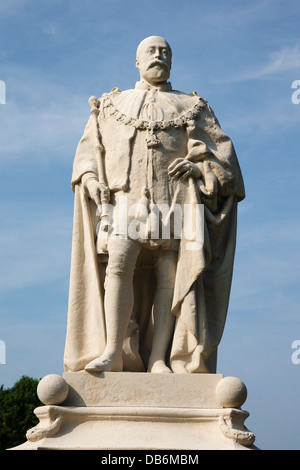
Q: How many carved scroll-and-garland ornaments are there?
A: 2